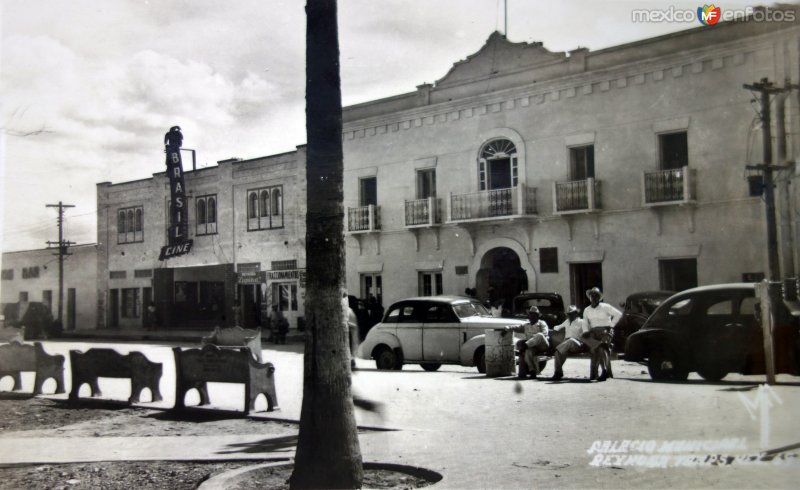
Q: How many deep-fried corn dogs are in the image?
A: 0